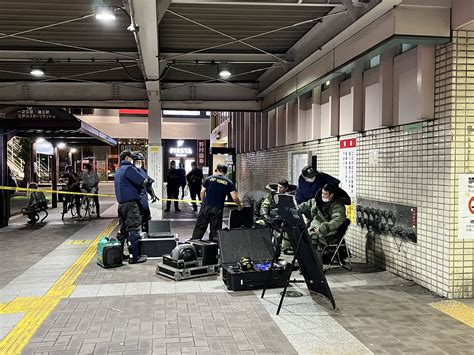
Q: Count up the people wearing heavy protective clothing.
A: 2